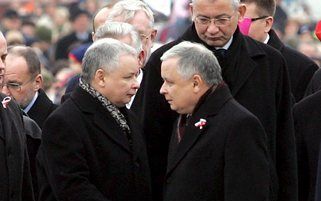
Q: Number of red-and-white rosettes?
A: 2